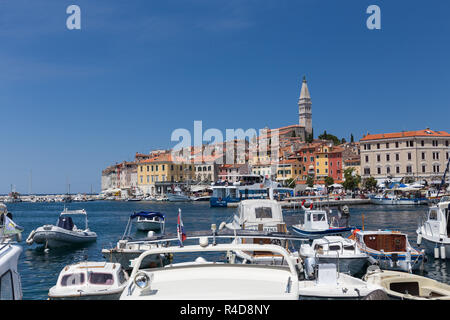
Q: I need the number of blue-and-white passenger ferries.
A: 1